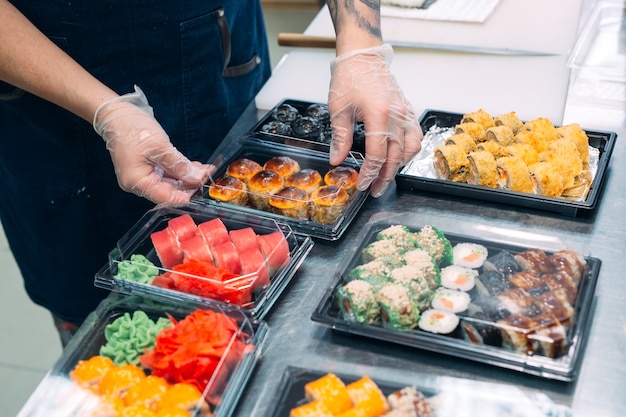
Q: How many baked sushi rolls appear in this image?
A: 8